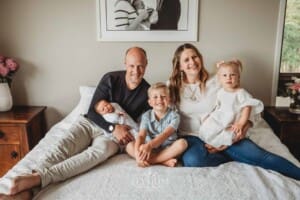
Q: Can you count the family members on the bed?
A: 5